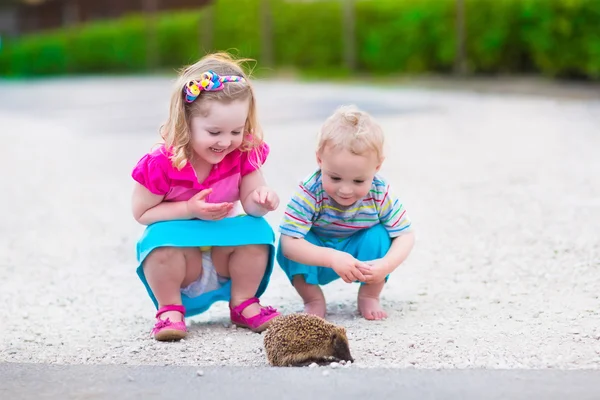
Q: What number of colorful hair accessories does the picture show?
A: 1